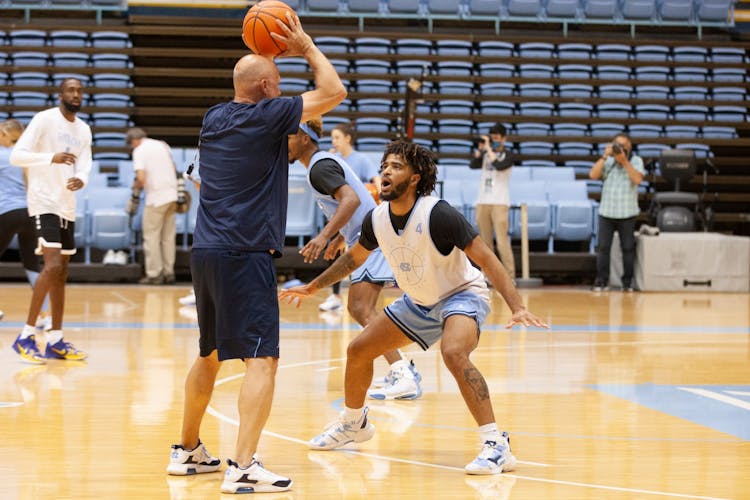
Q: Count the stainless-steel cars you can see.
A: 0